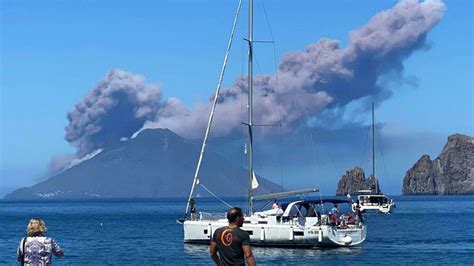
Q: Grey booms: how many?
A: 1